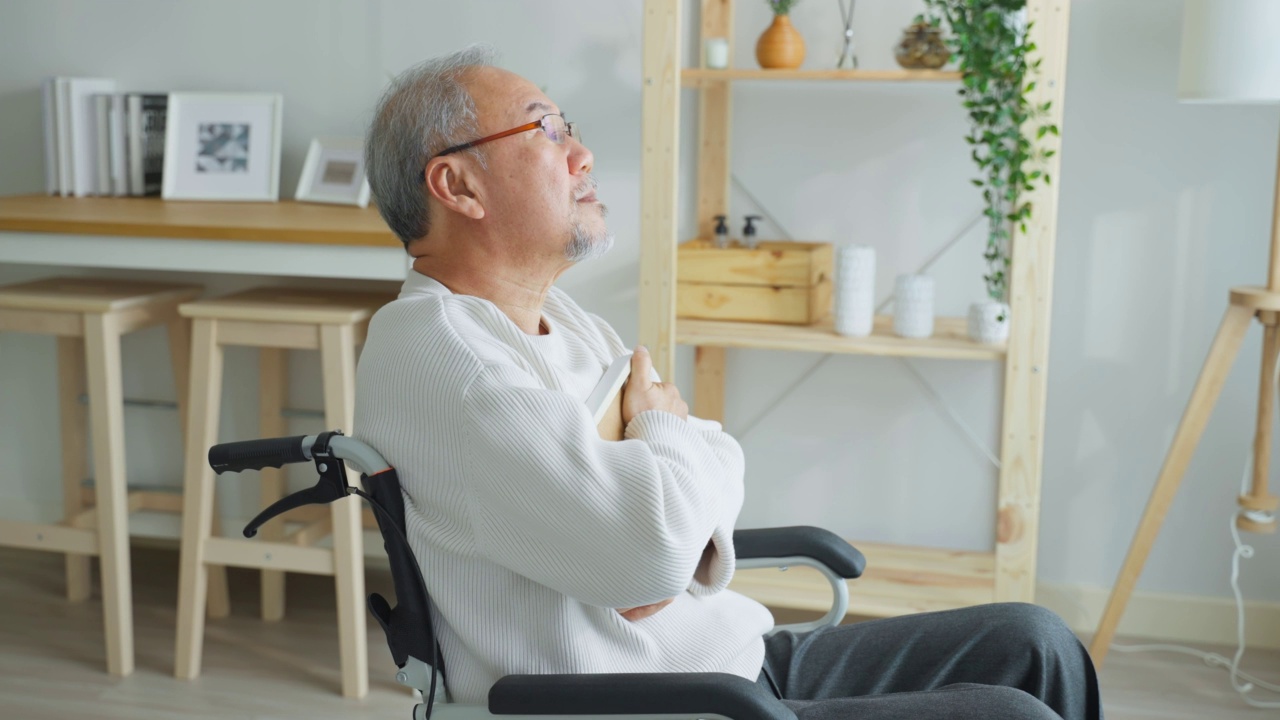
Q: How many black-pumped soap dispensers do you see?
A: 2